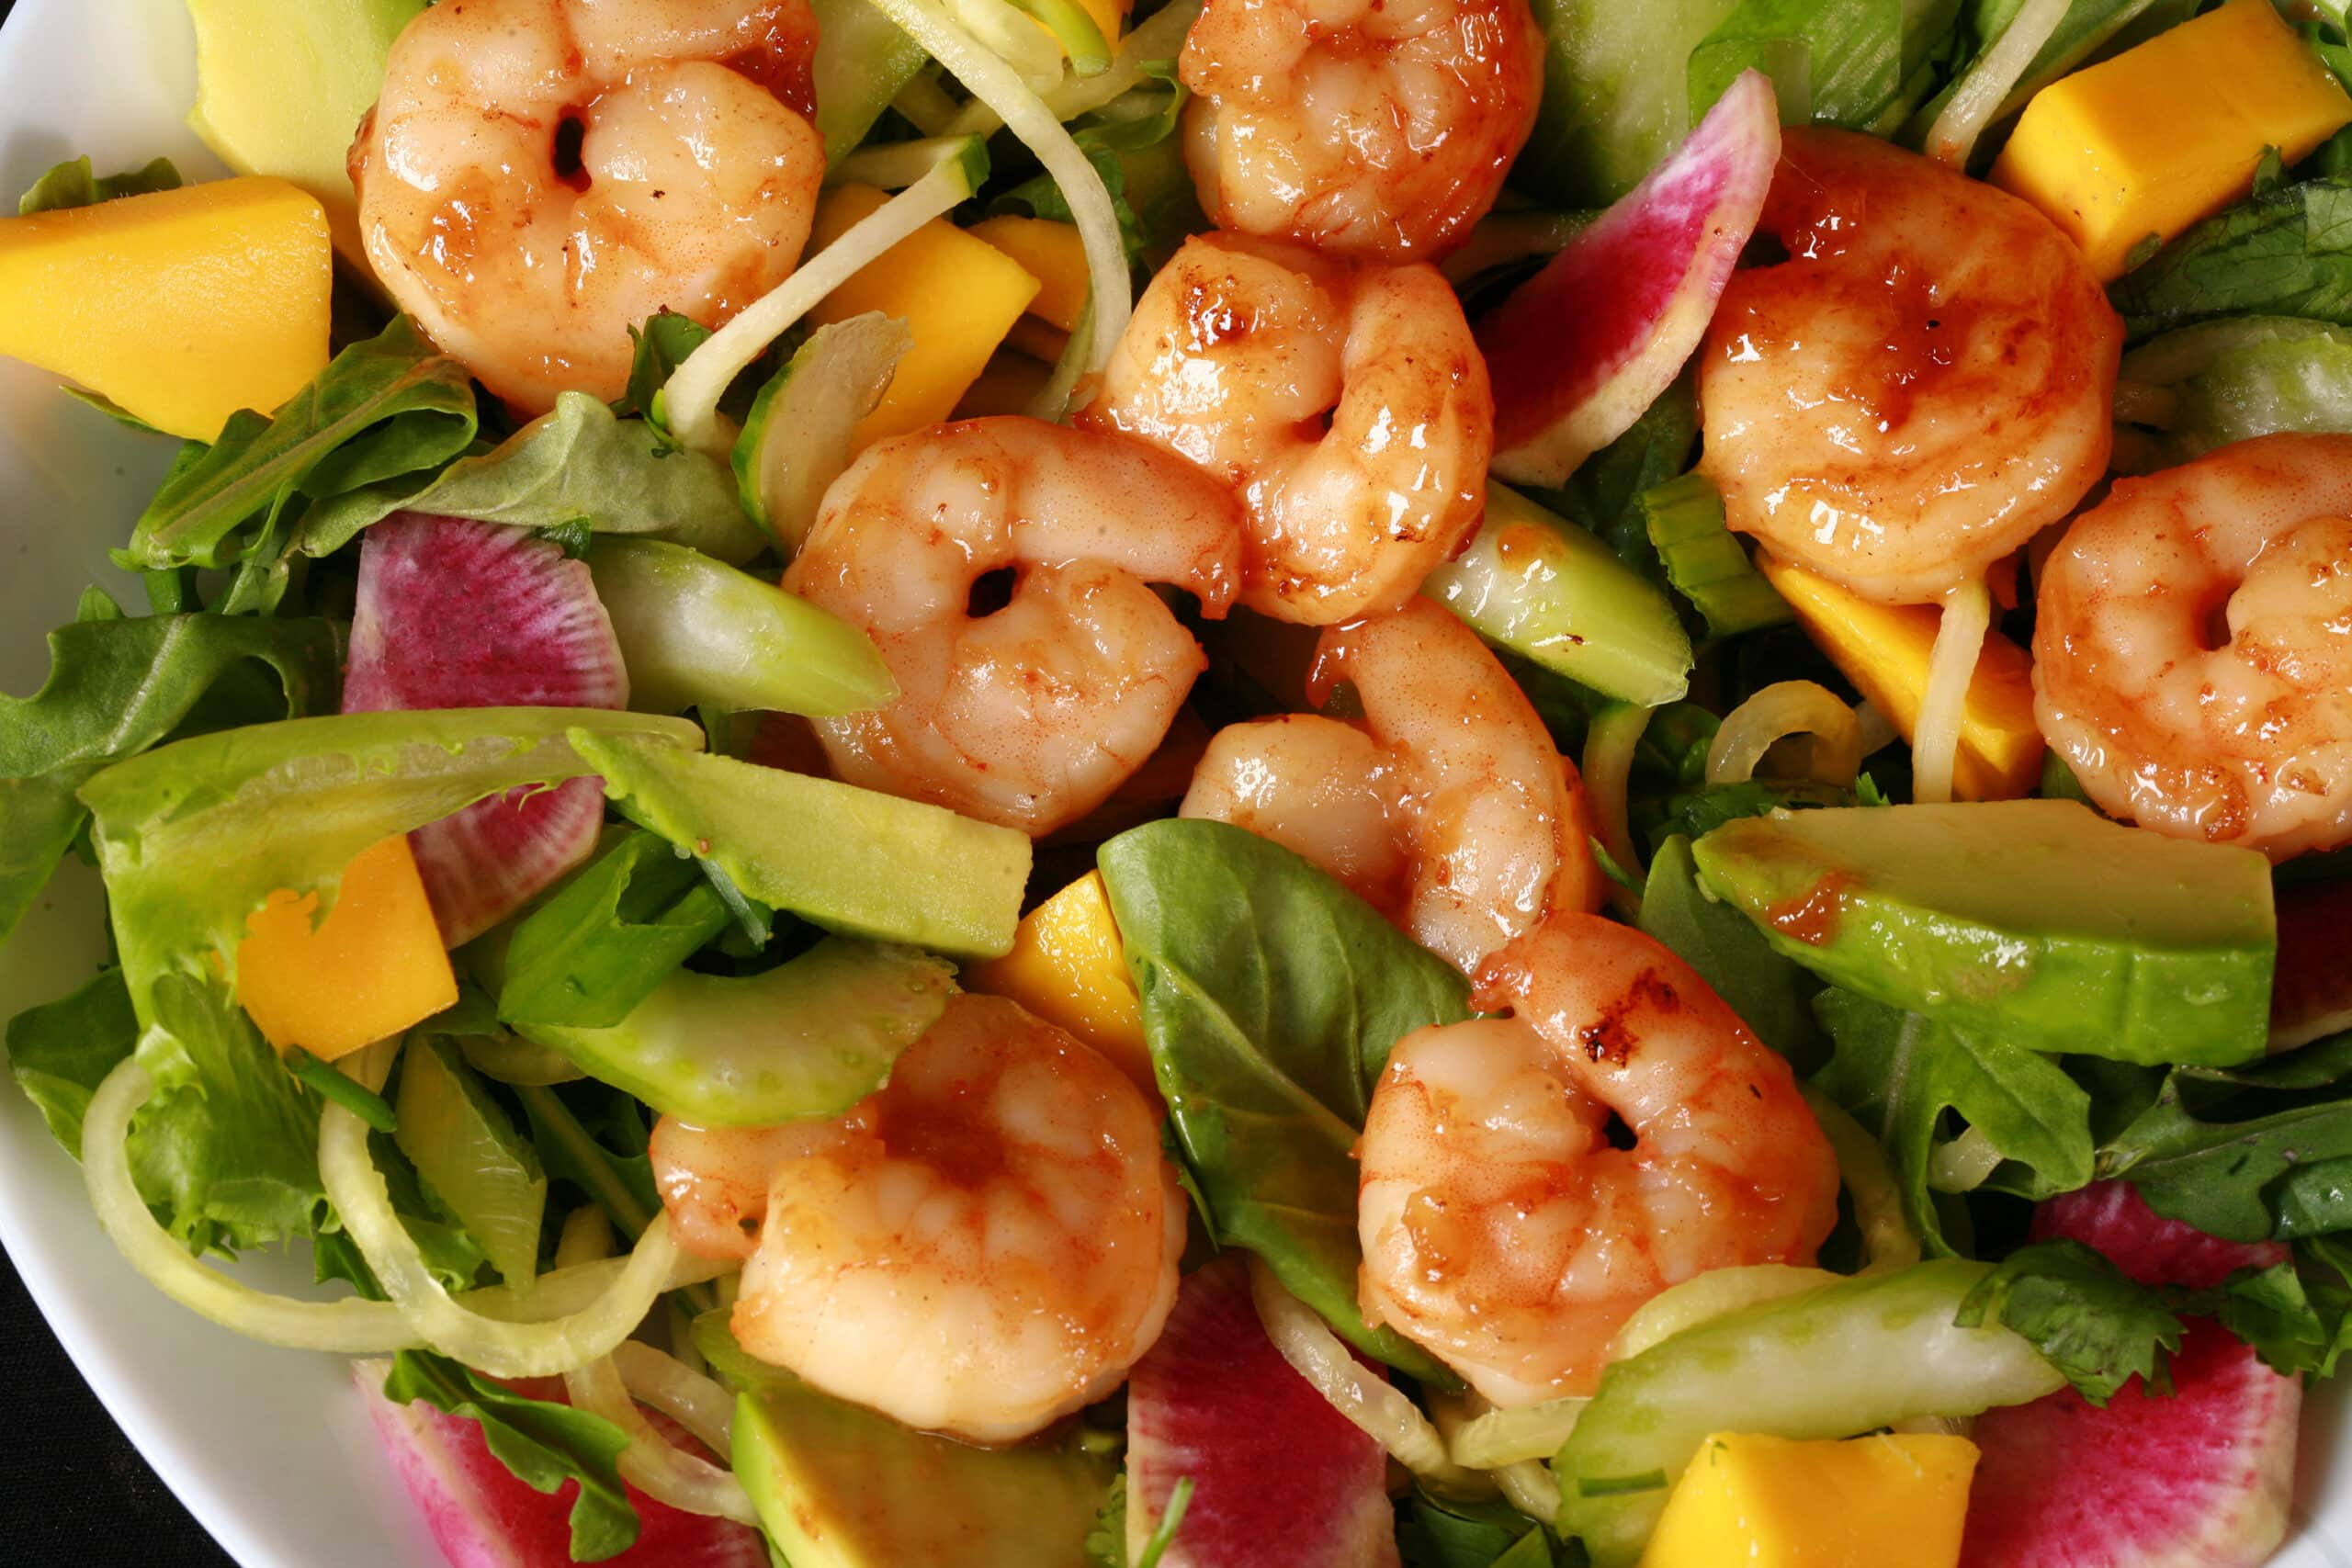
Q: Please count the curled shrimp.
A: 9